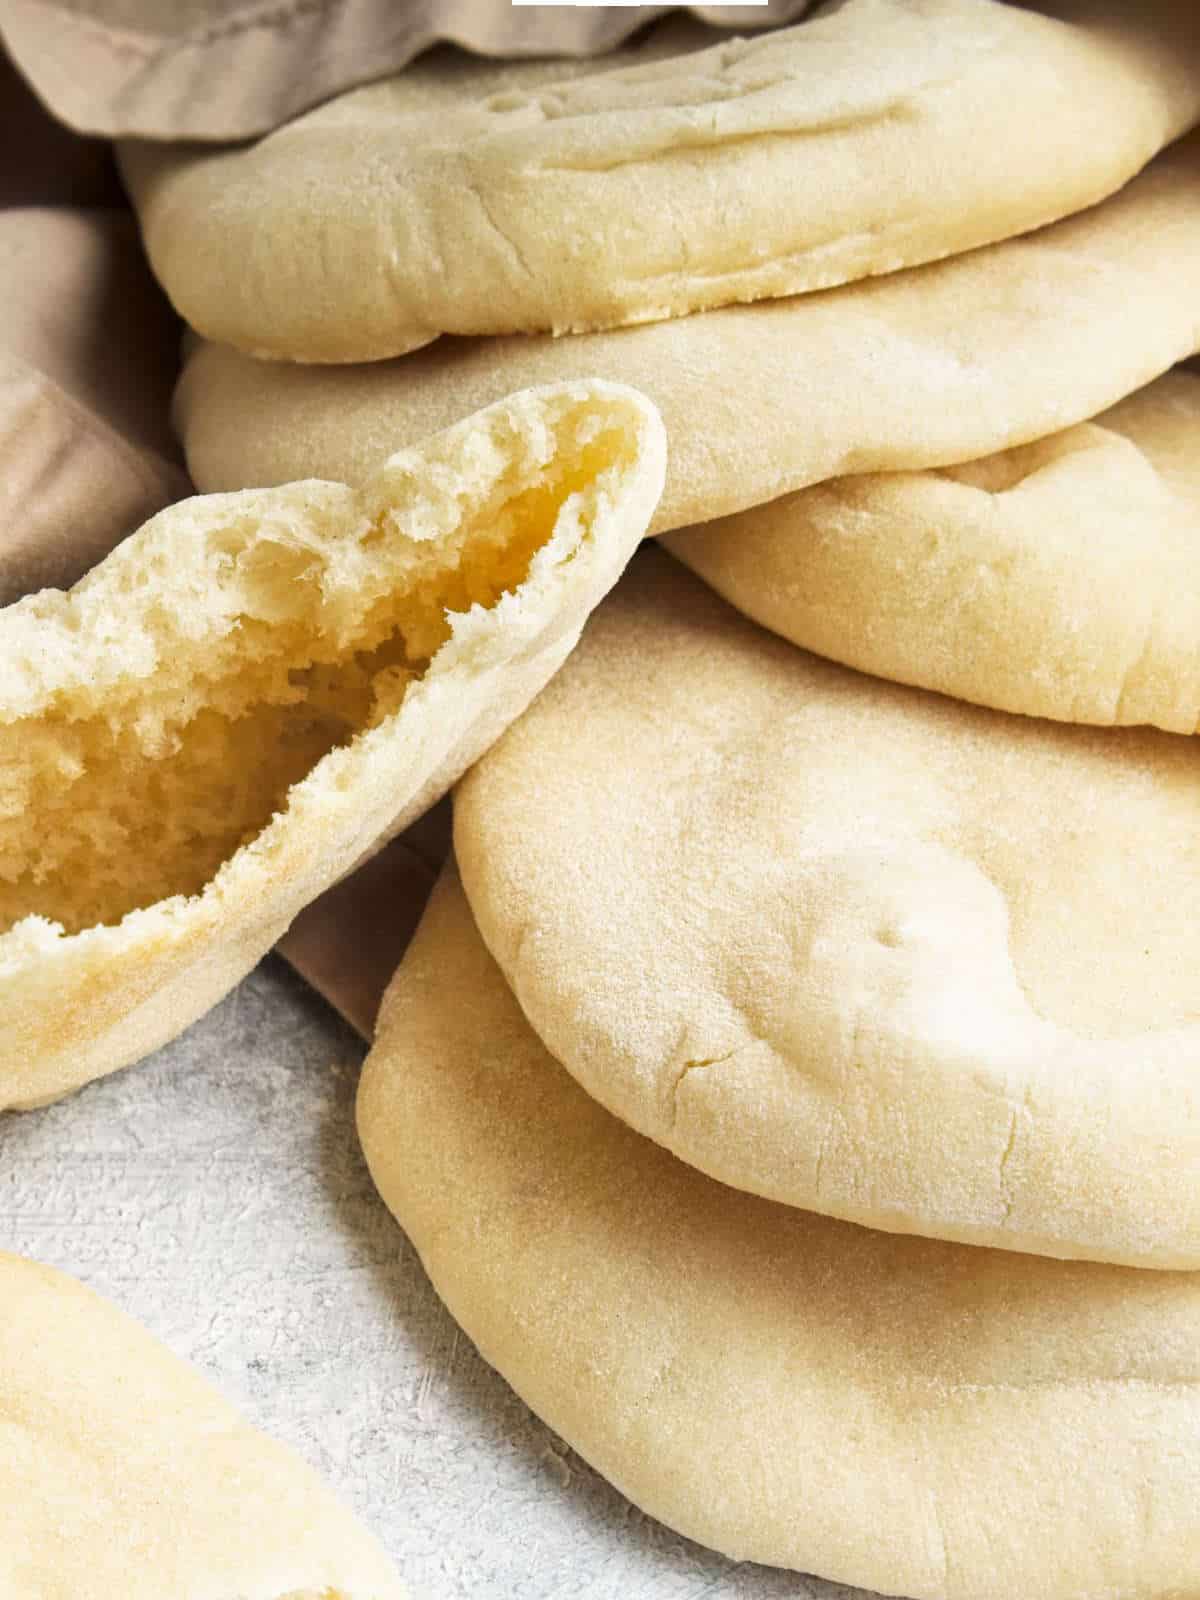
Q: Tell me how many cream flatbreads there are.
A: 7